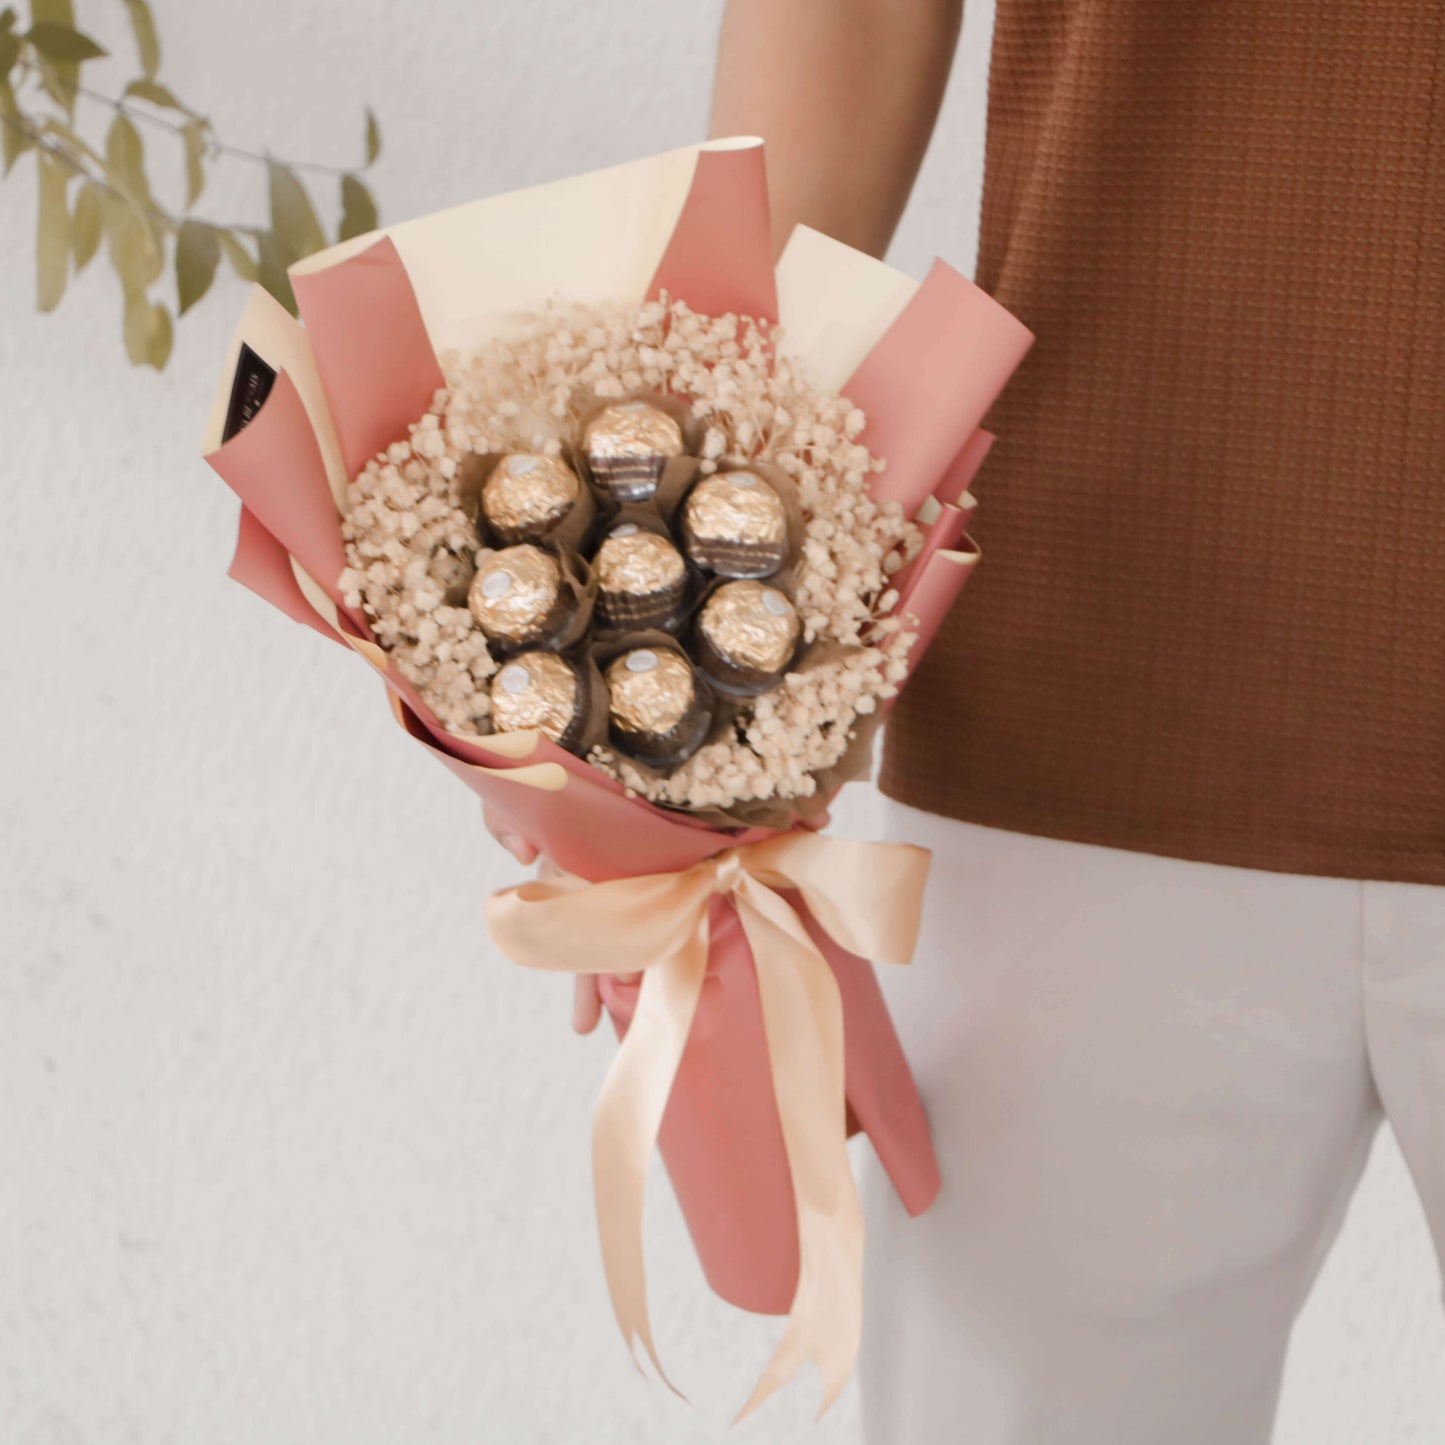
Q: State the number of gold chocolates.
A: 8